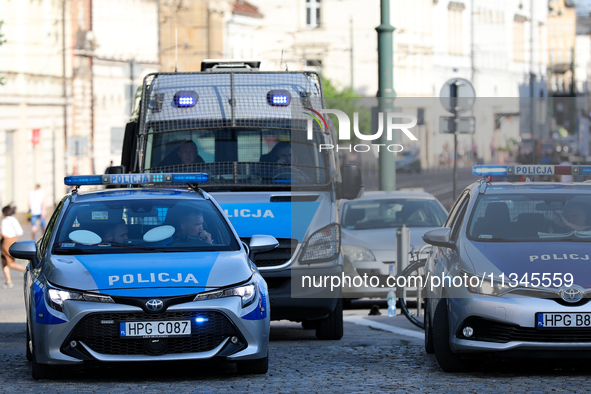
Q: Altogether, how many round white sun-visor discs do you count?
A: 2